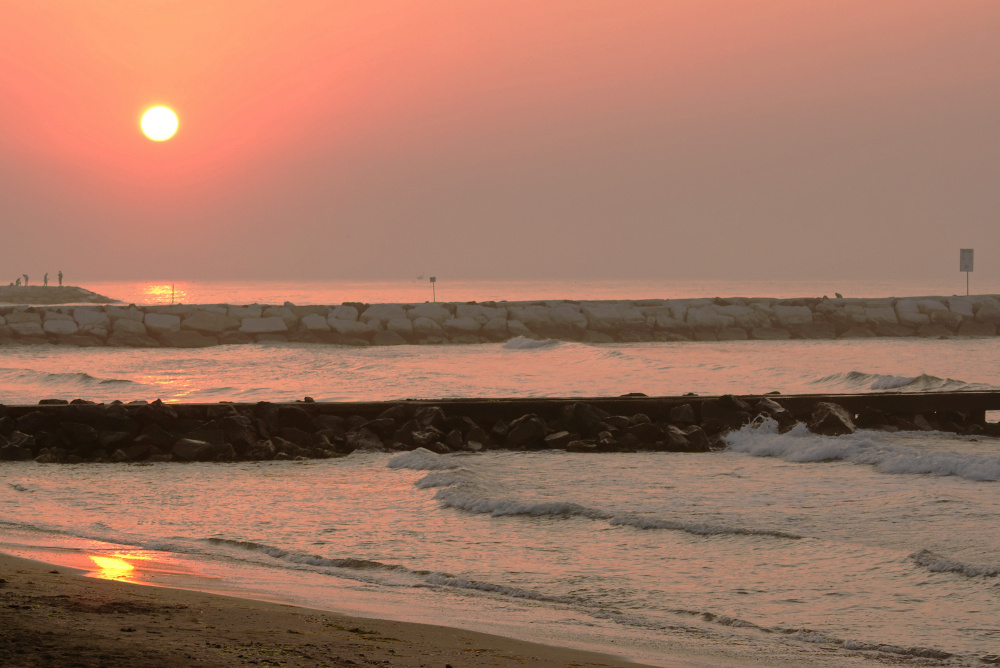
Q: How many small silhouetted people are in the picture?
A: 4